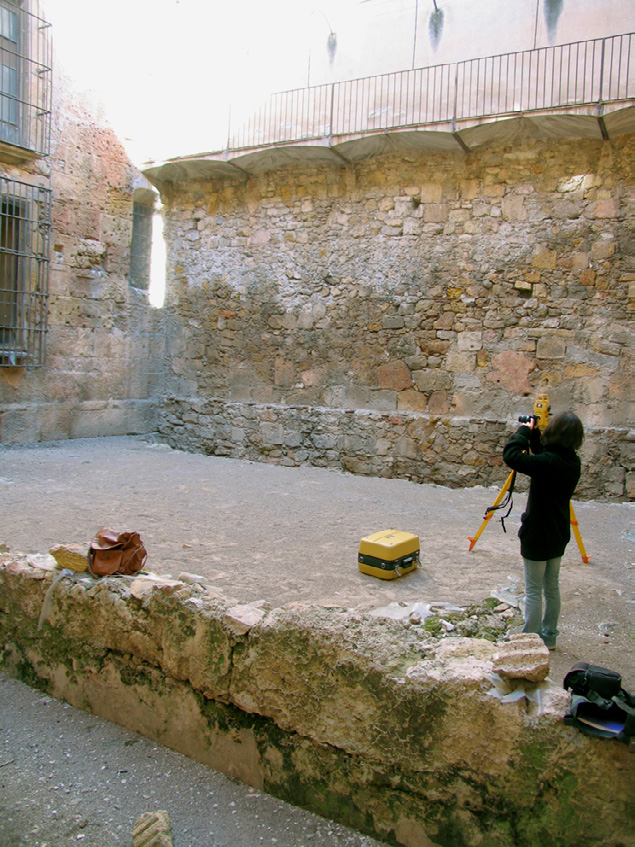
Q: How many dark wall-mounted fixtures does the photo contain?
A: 3